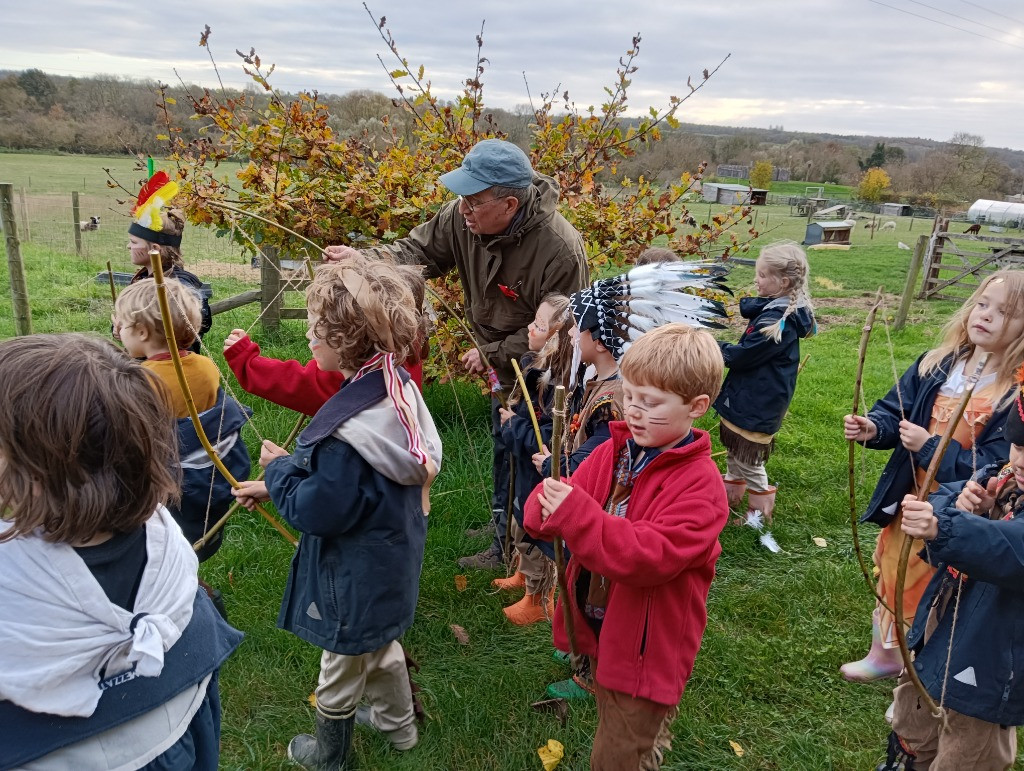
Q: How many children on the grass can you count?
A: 12